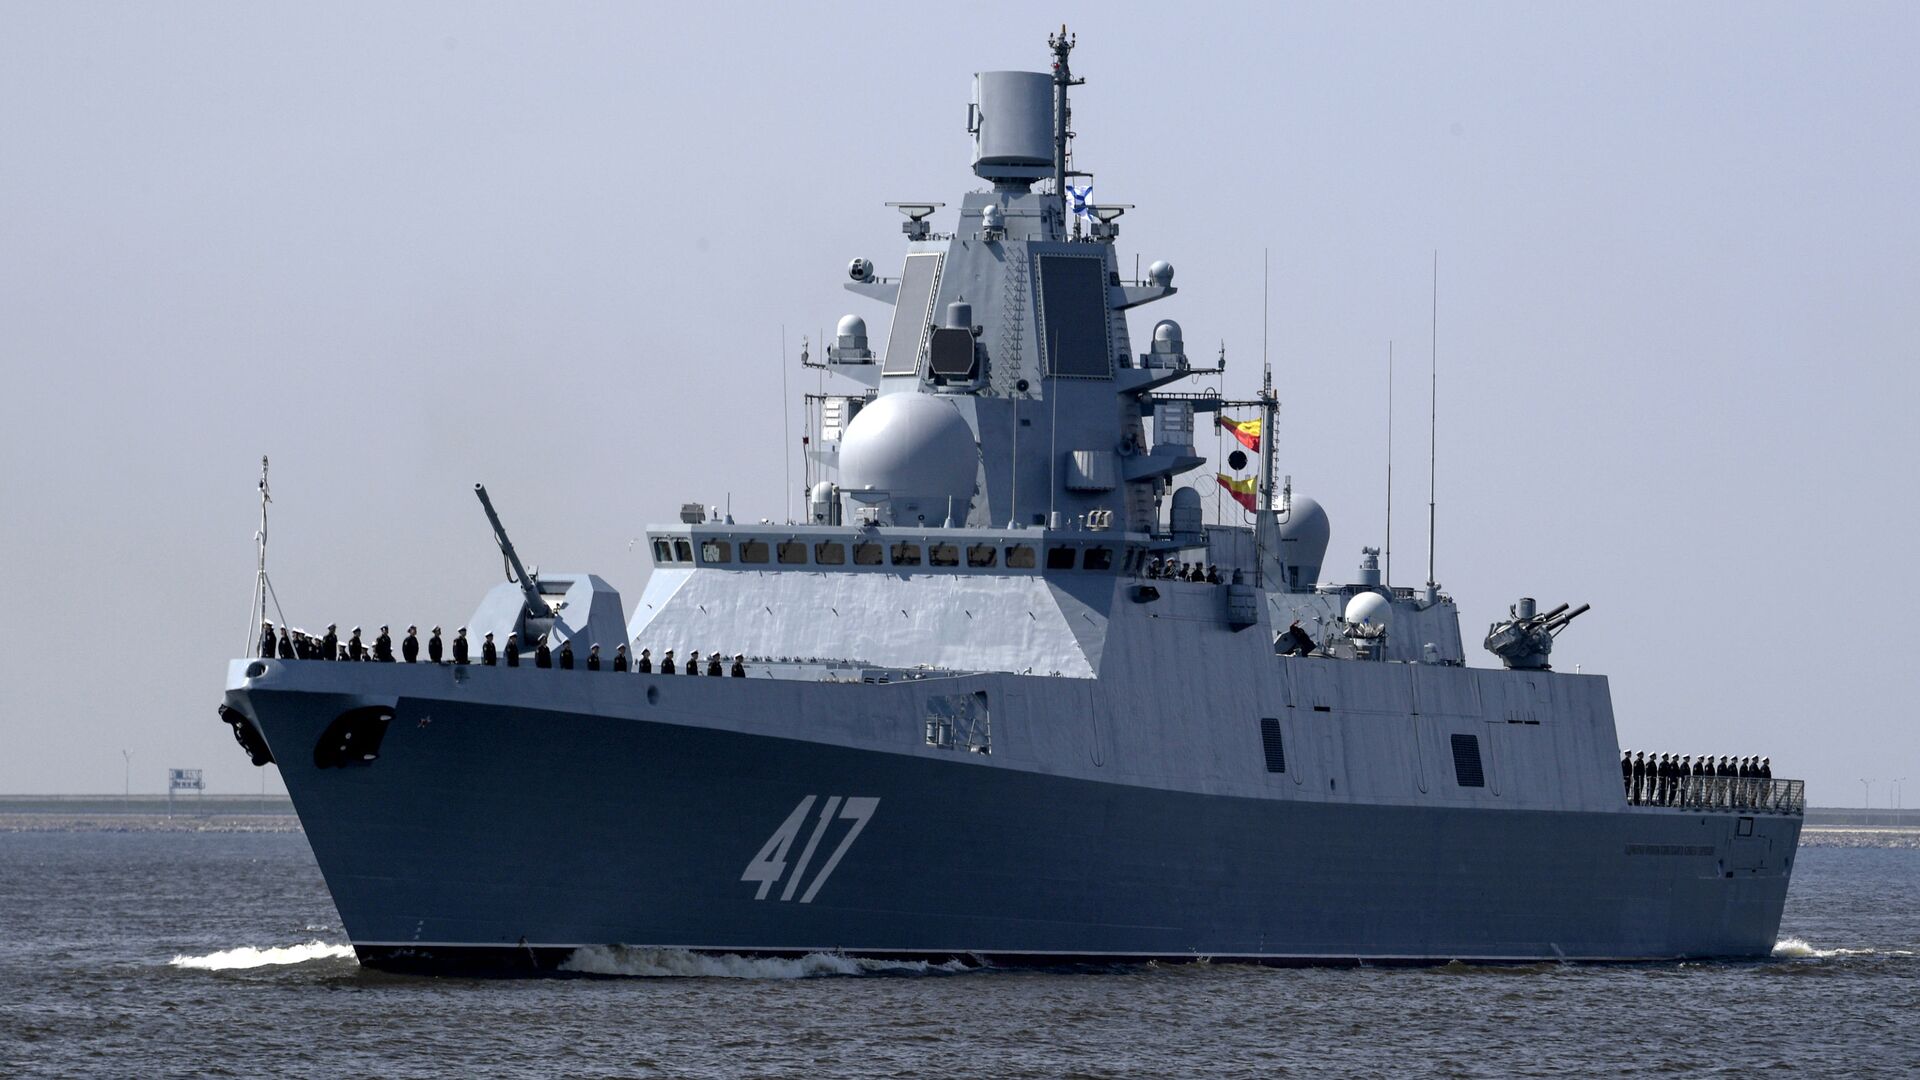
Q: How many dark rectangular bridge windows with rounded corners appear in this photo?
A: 13